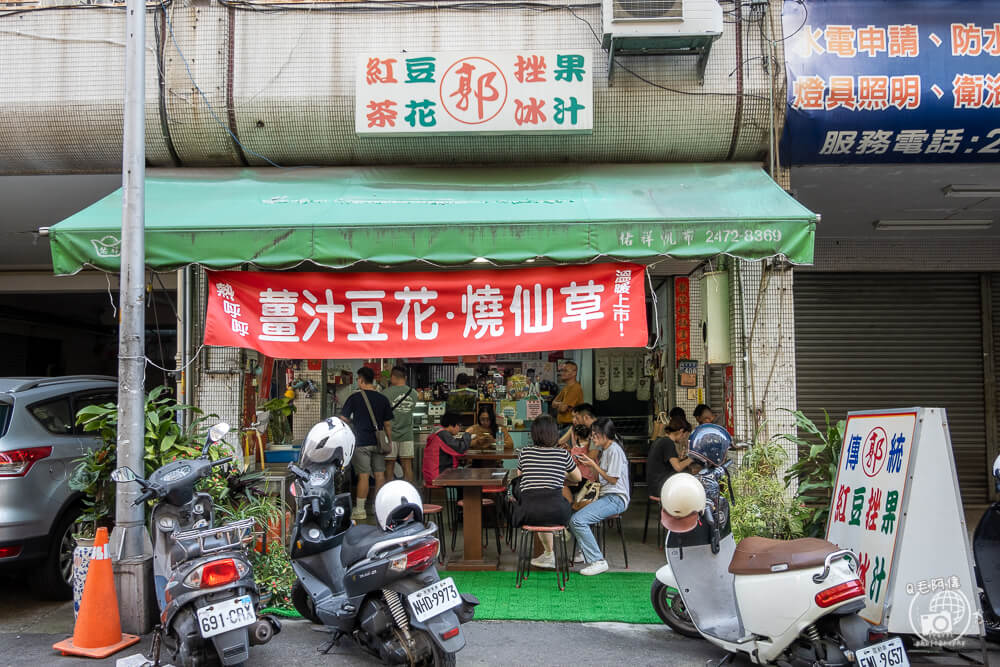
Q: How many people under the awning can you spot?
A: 13